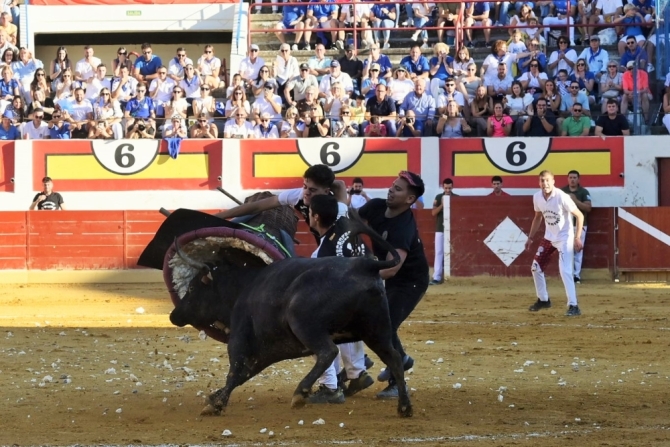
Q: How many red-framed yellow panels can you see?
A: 3